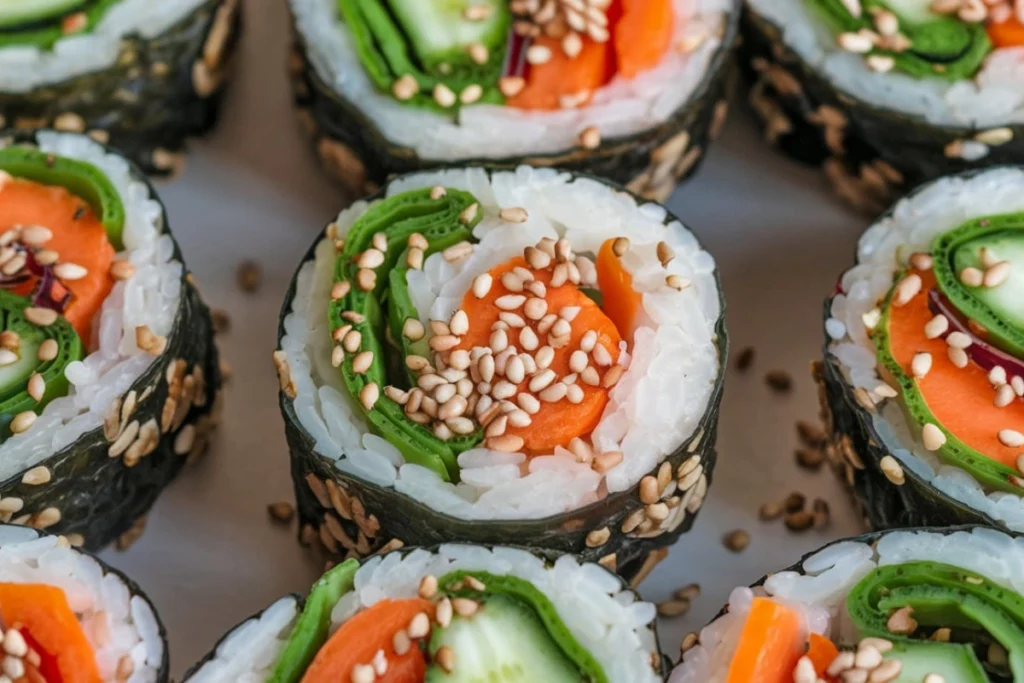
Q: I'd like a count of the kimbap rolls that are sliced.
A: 9